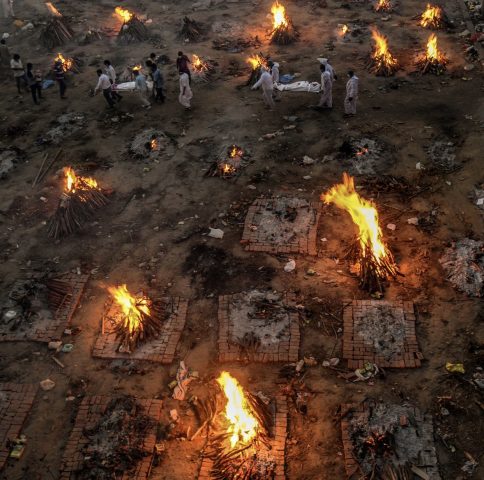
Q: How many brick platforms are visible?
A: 9